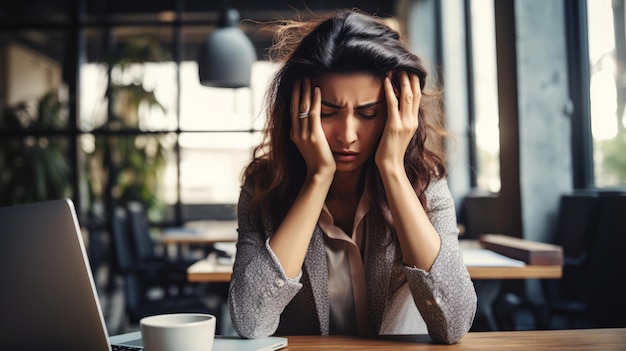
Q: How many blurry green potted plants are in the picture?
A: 2